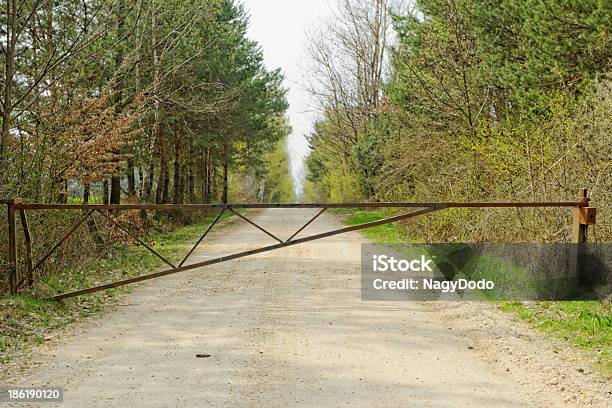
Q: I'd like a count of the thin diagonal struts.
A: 5